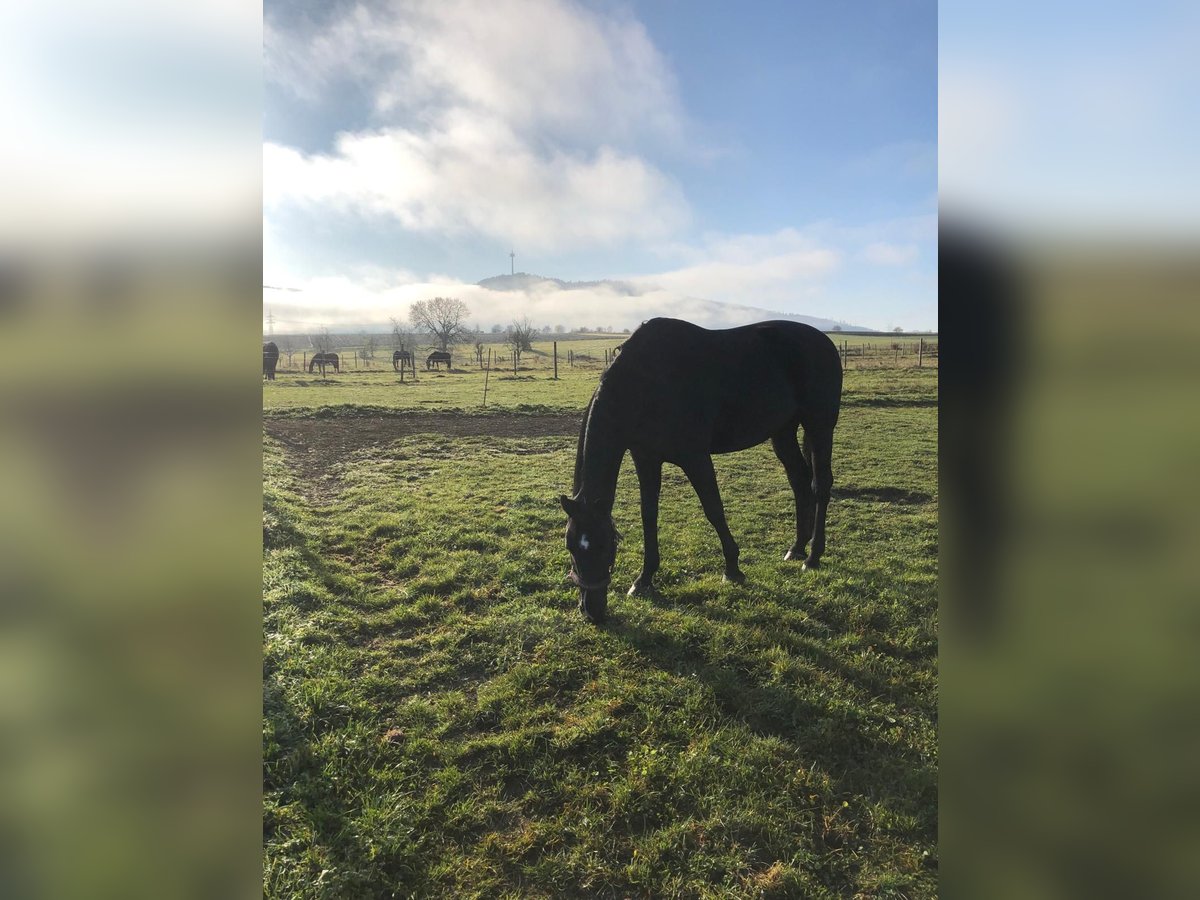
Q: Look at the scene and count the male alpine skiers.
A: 0